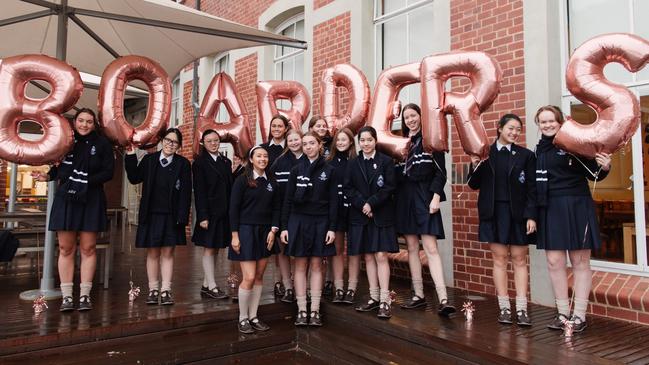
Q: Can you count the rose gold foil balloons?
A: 8